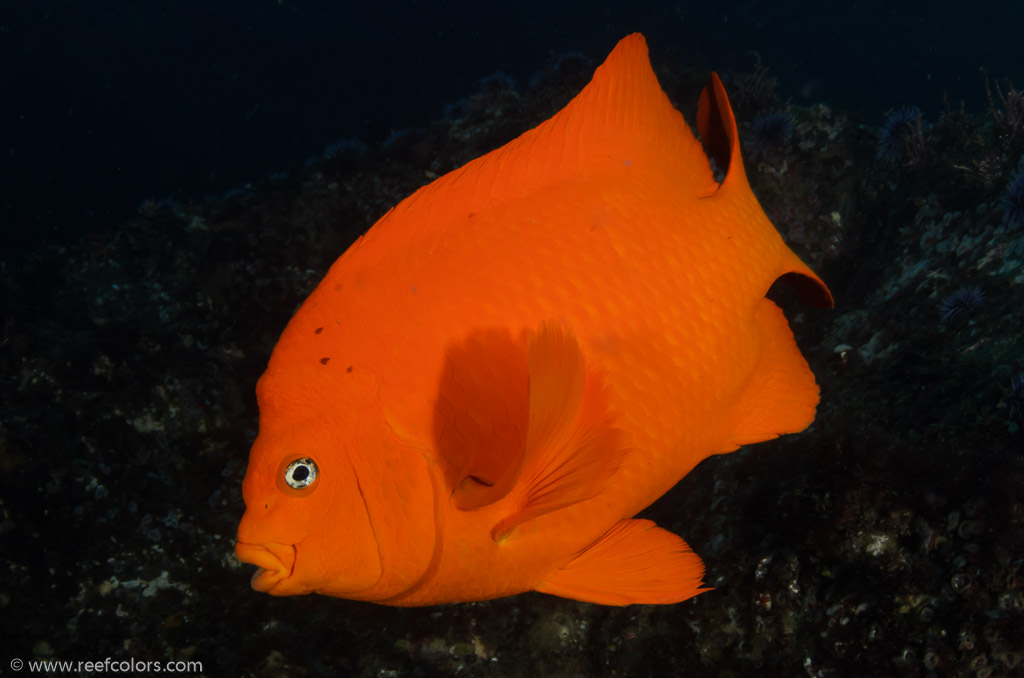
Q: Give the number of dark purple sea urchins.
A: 5